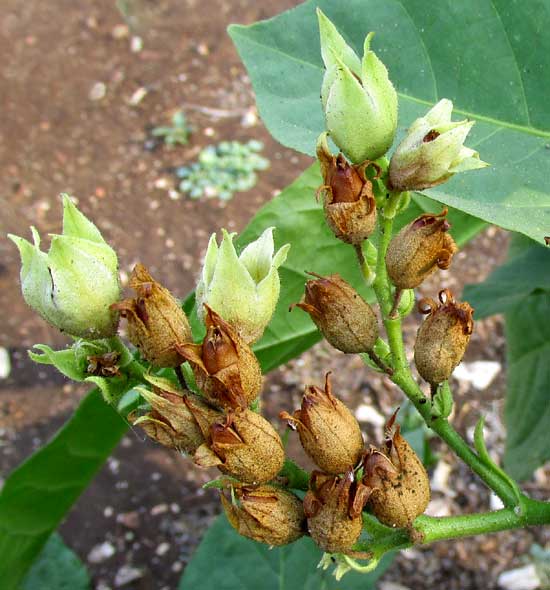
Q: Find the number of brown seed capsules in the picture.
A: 12